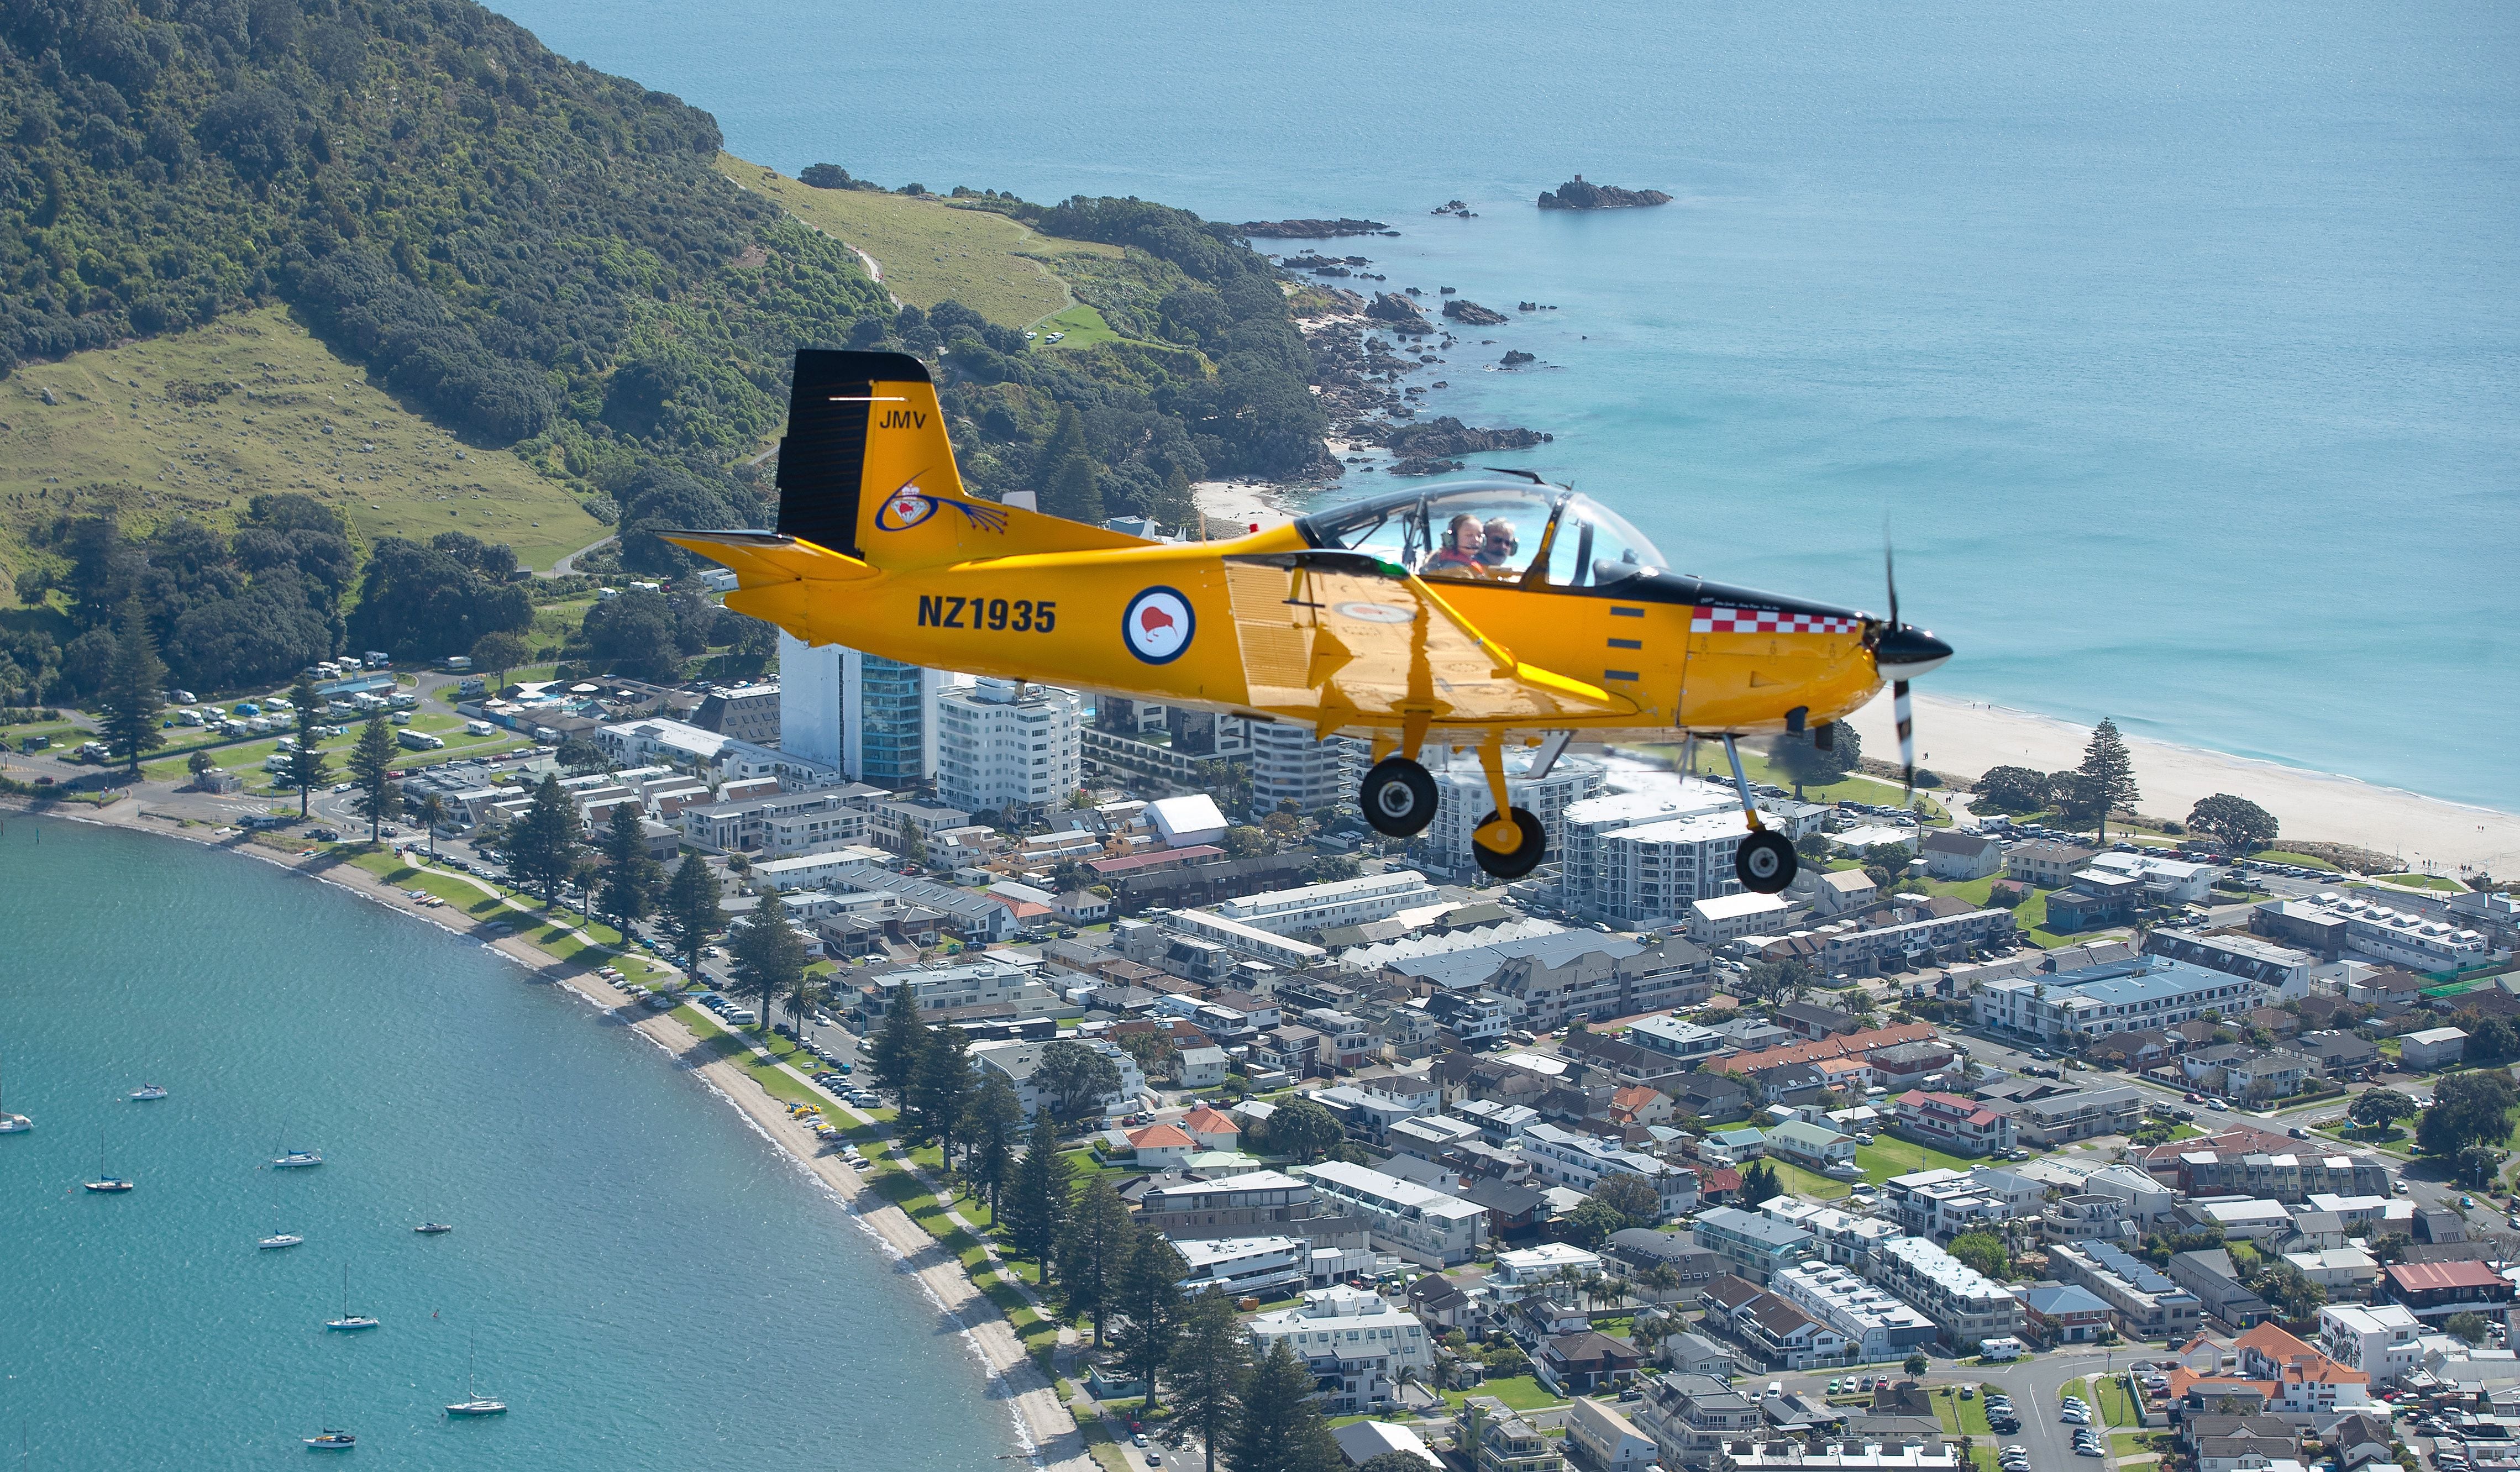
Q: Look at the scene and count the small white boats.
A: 9